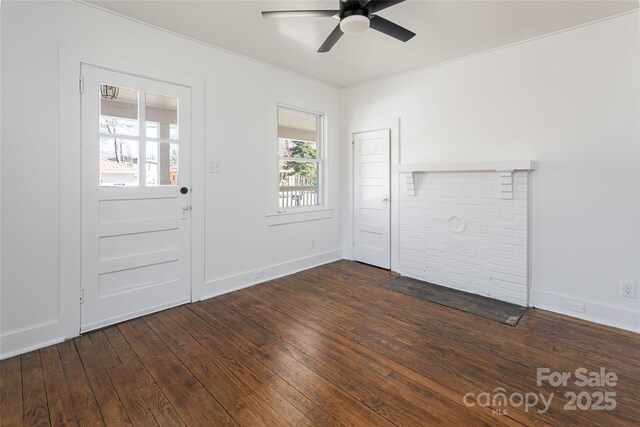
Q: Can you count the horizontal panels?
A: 8